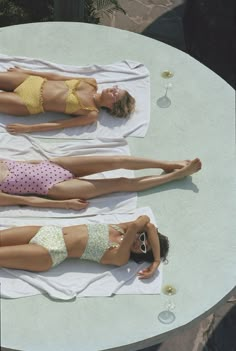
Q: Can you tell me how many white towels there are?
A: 3